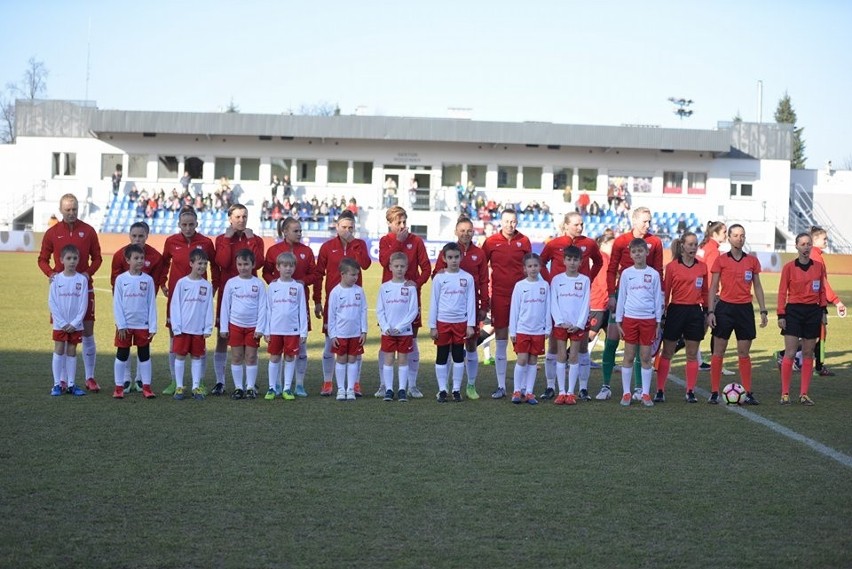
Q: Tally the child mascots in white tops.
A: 11